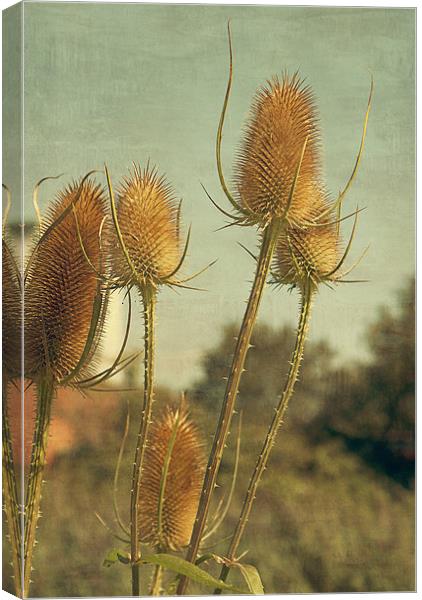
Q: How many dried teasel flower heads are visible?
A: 5